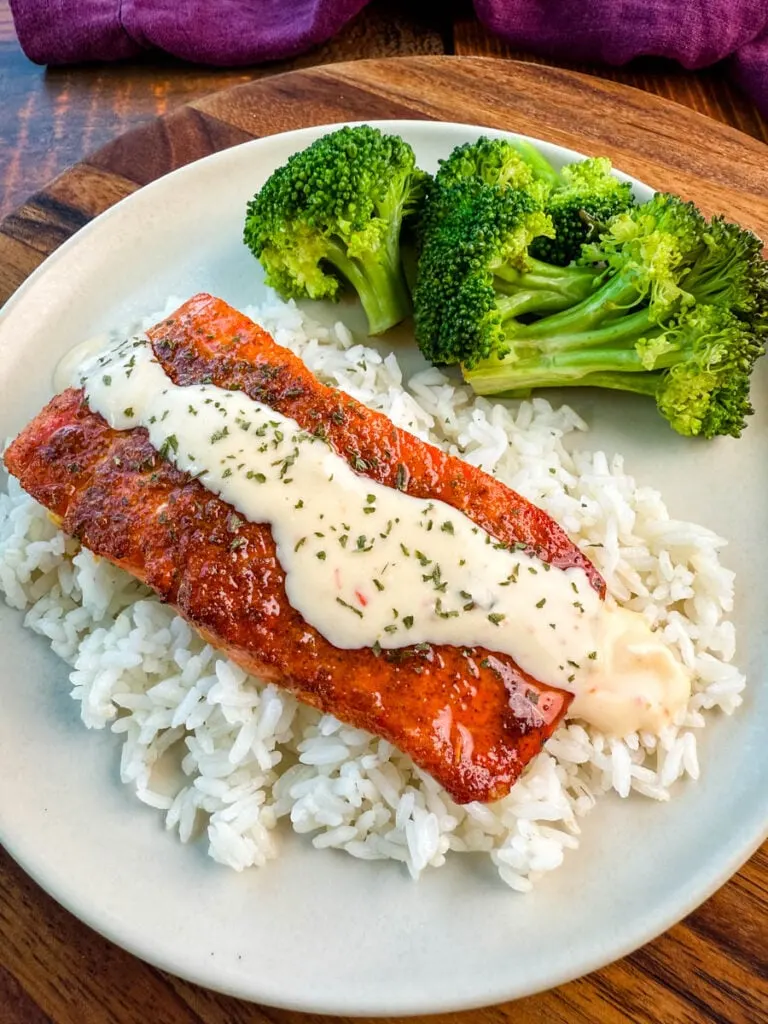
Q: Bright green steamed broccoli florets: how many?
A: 4